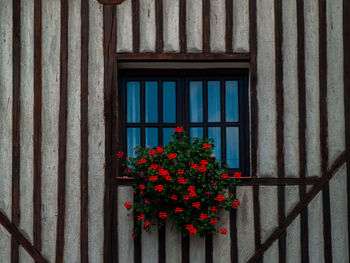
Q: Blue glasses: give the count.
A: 12